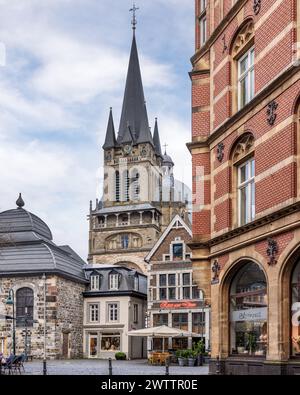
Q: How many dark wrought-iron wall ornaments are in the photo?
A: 6